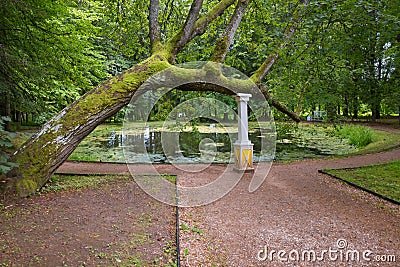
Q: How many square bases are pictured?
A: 1